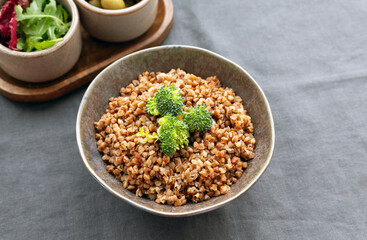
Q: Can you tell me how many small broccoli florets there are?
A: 3